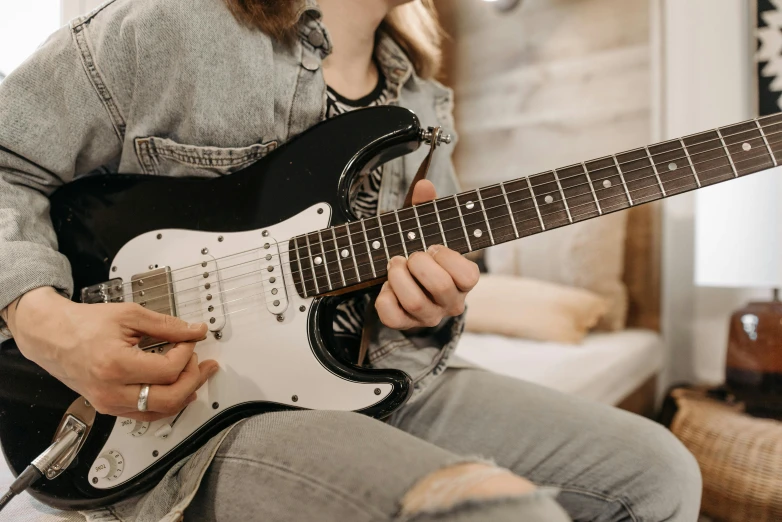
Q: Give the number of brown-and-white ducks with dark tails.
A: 0